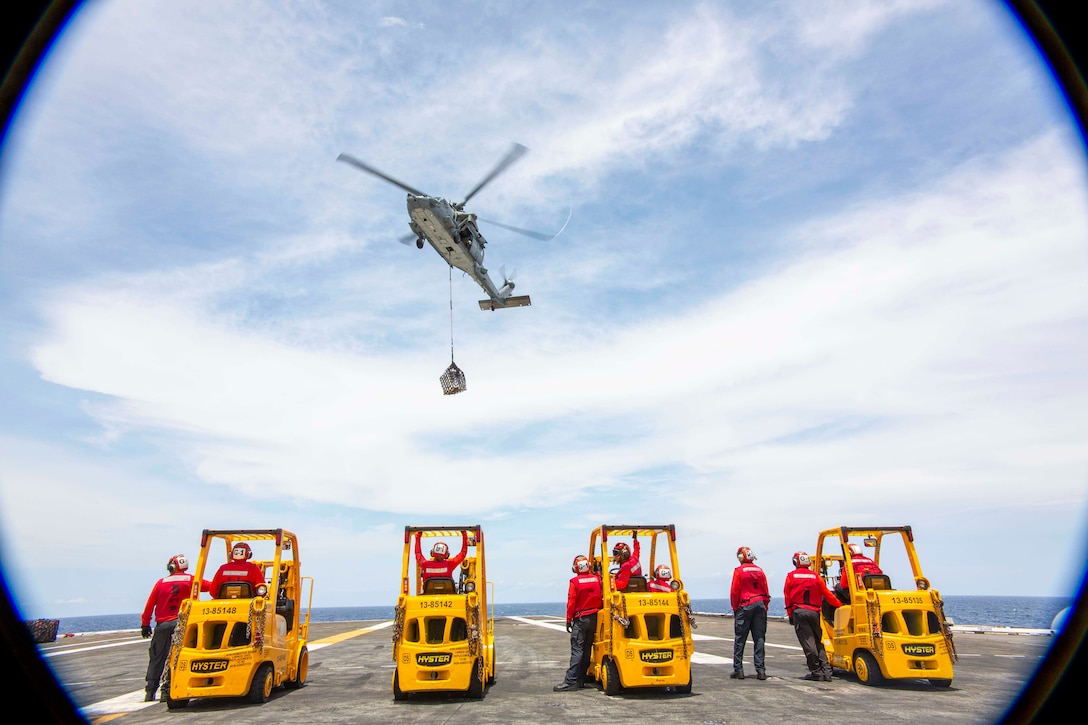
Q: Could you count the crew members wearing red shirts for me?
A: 9